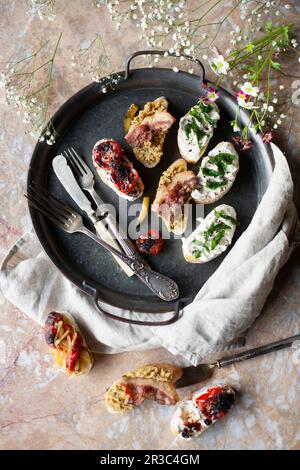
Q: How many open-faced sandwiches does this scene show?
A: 9